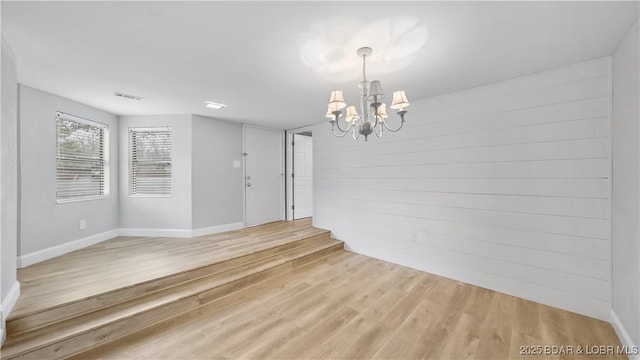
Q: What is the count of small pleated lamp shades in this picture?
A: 6